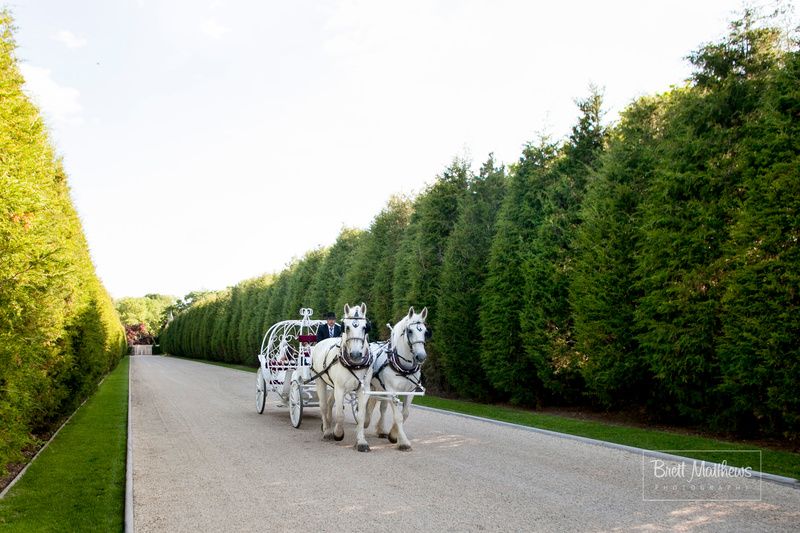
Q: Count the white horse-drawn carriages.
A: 1